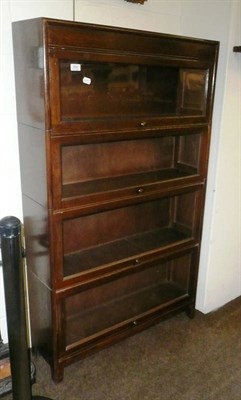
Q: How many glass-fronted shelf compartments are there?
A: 4